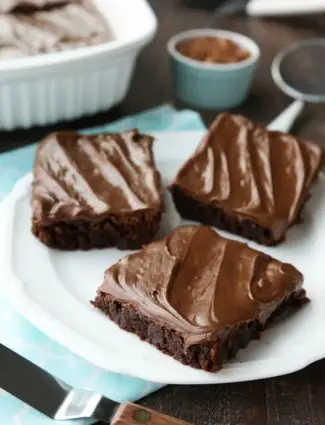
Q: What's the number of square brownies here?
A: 3